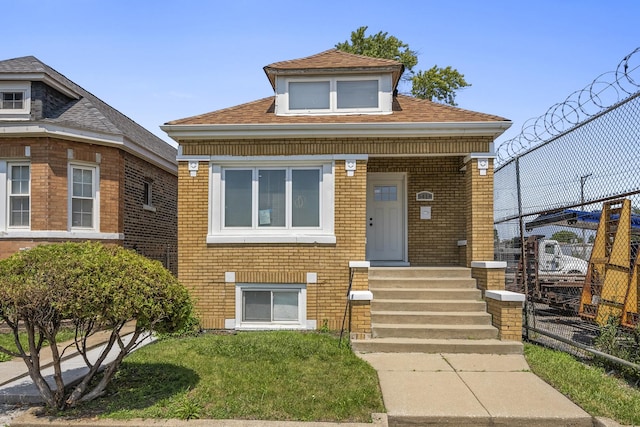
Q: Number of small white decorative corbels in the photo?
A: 3